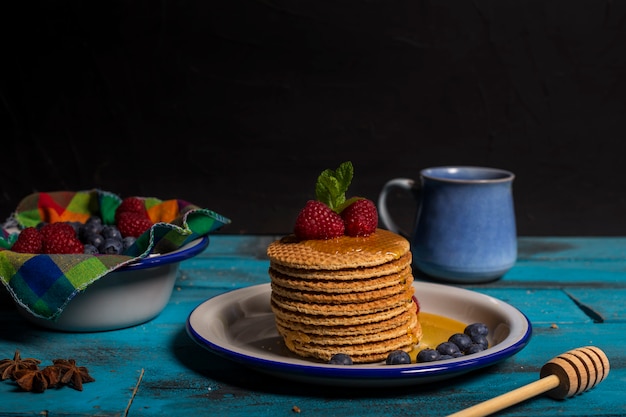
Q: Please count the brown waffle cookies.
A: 10